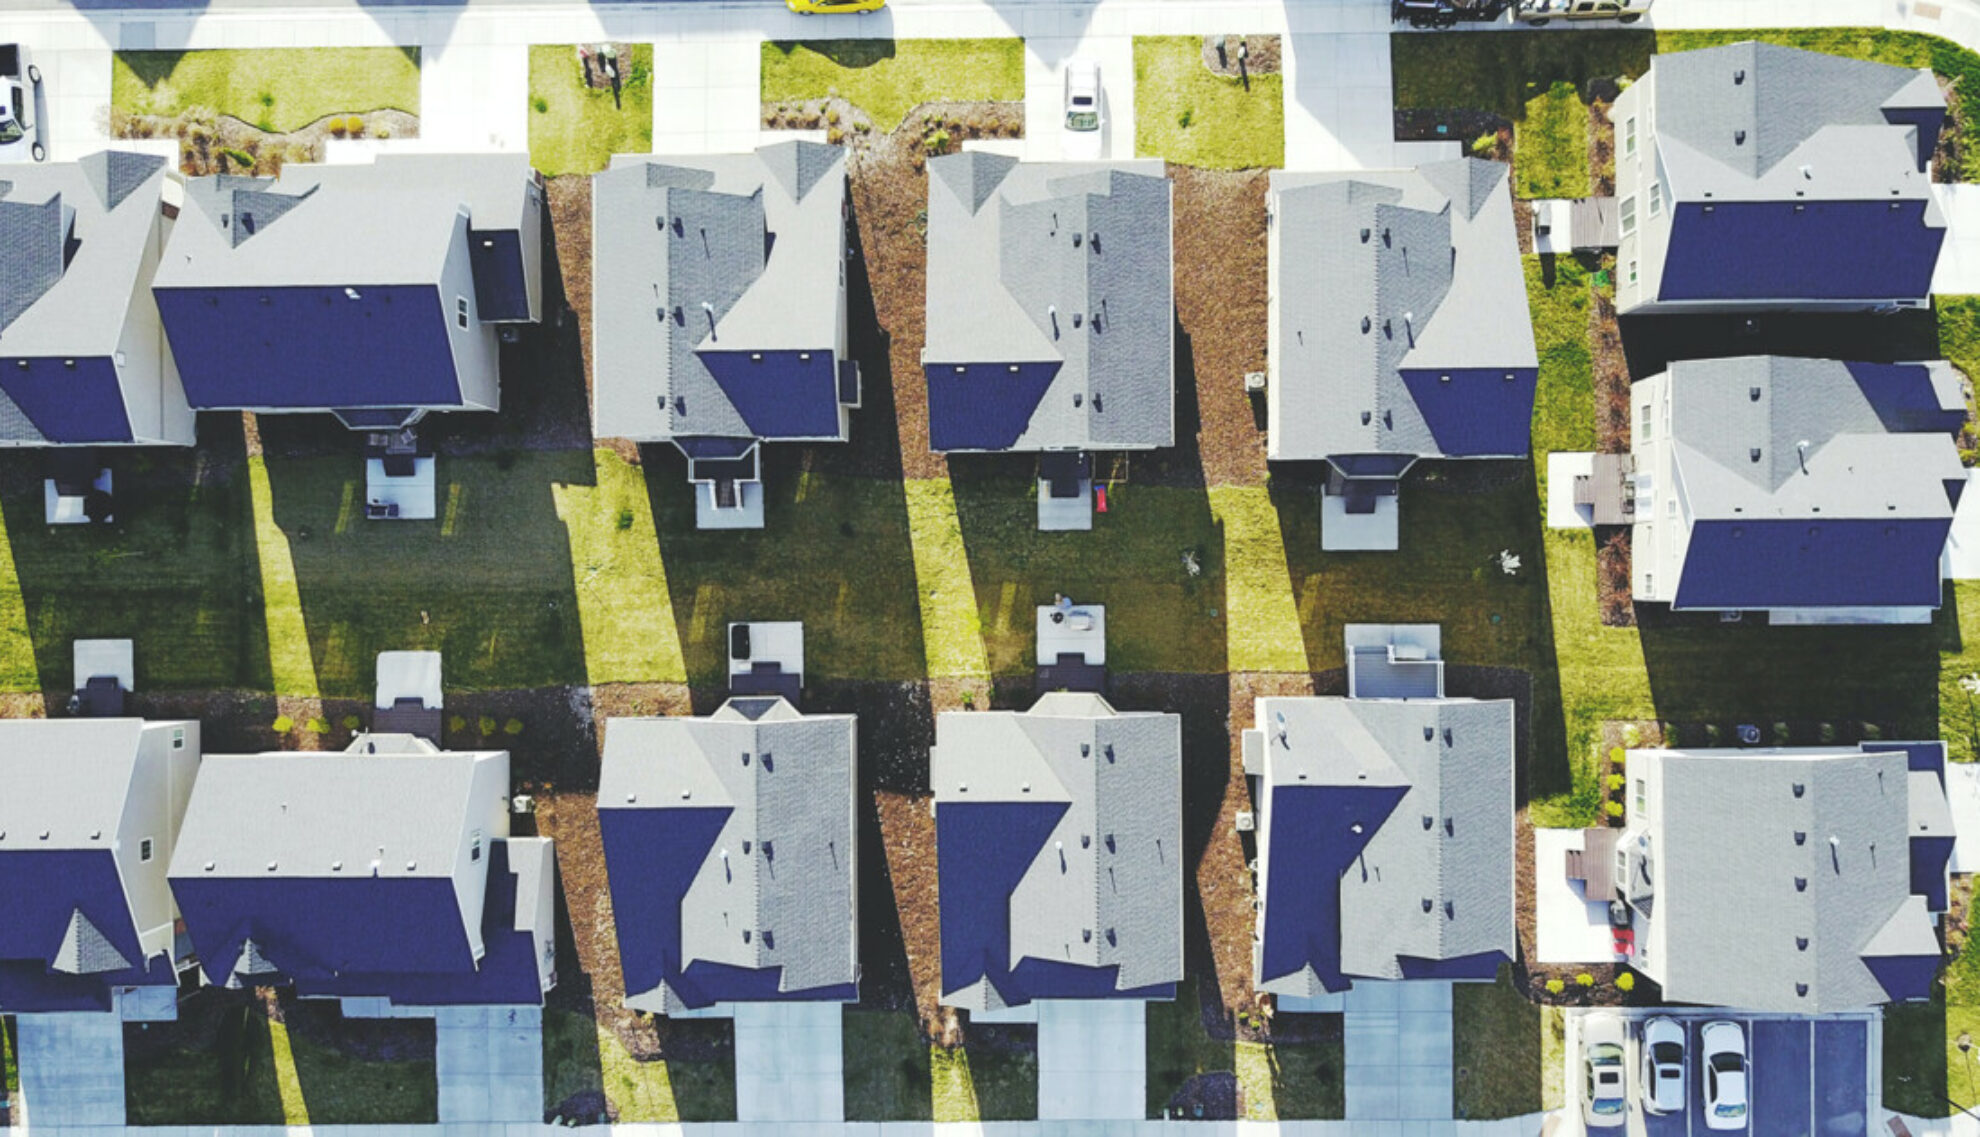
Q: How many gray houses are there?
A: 13